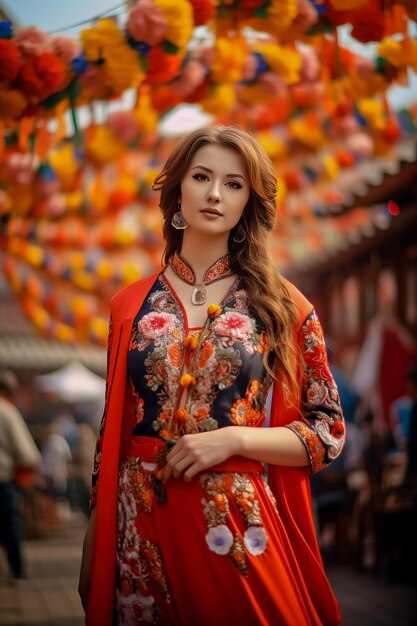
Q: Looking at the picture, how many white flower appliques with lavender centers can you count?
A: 2